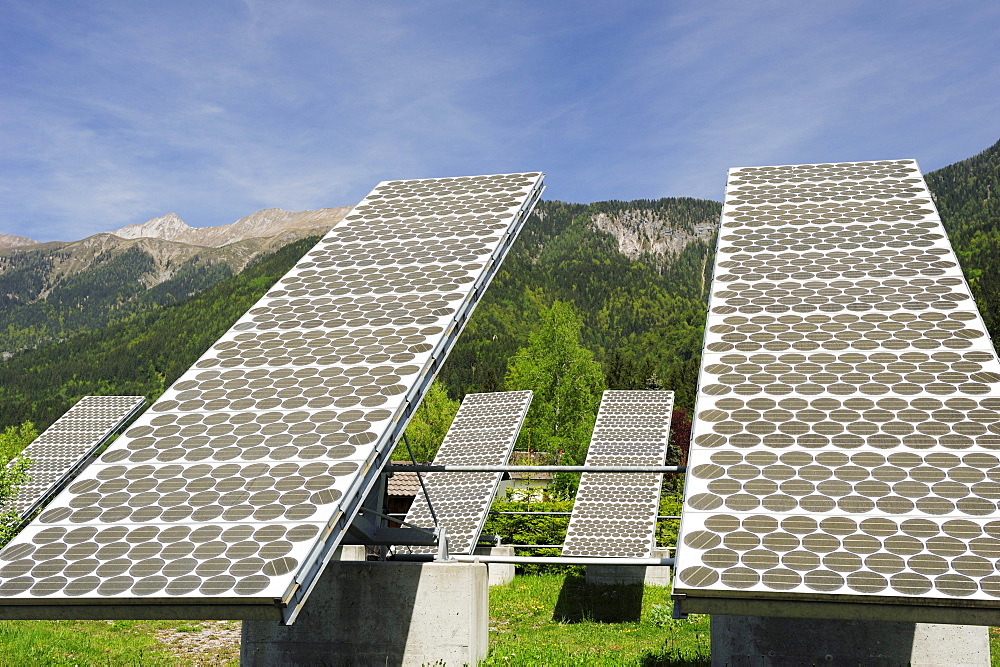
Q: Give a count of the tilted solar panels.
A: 5